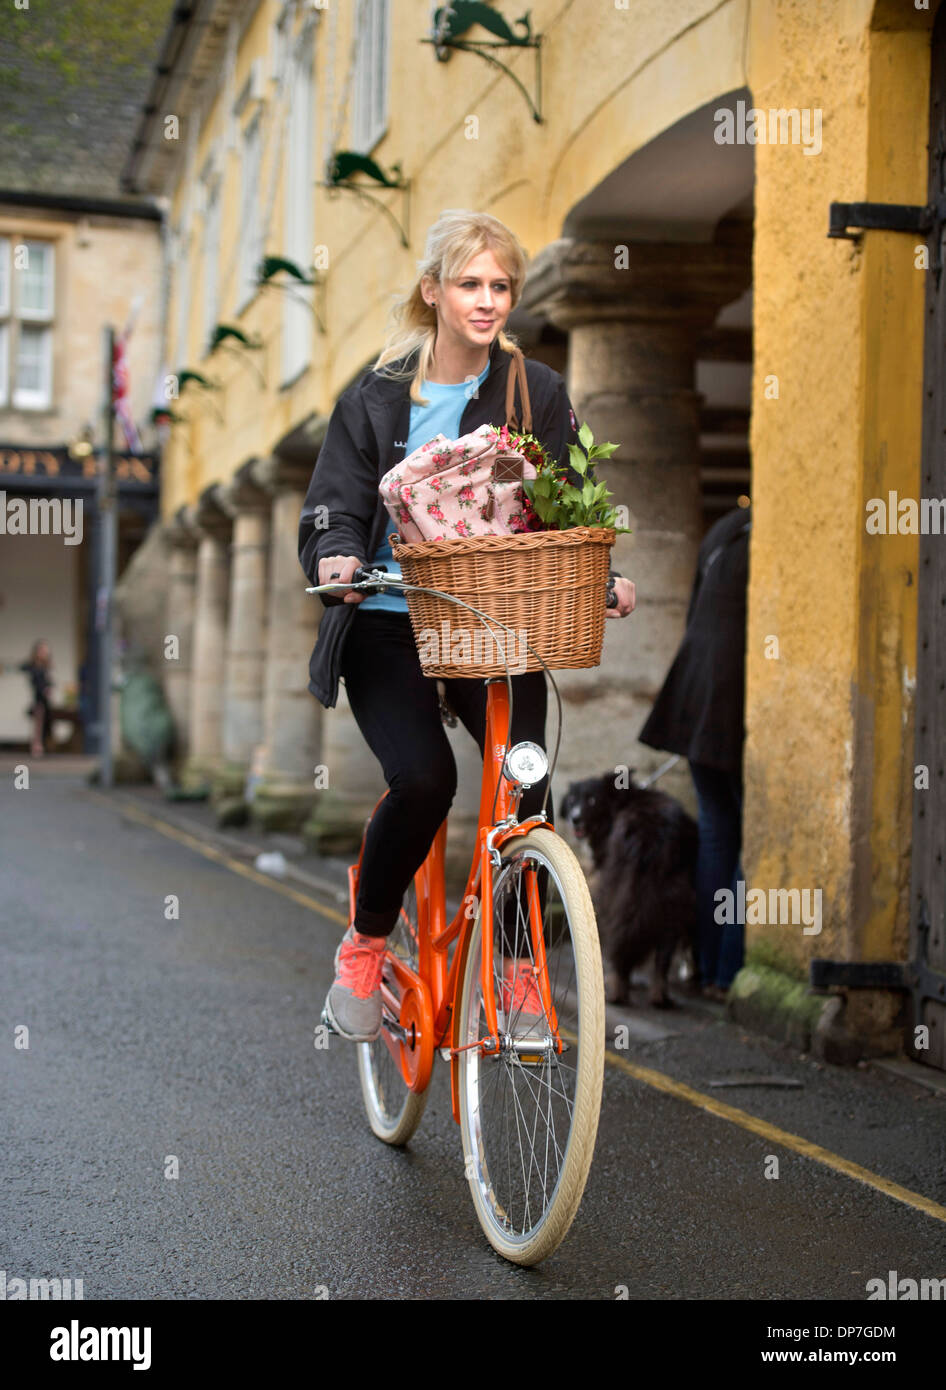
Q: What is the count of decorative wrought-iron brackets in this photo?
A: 6